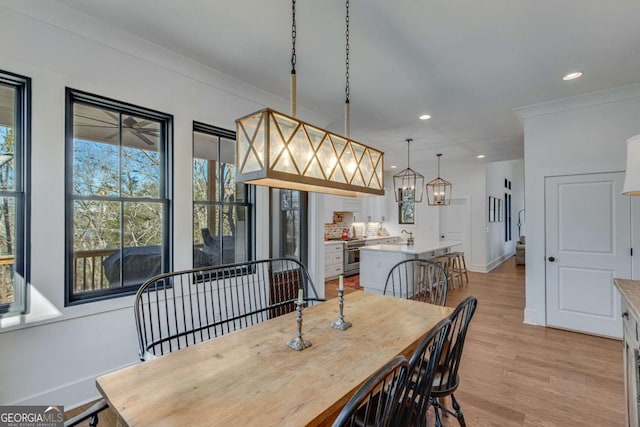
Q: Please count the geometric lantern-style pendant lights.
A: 2